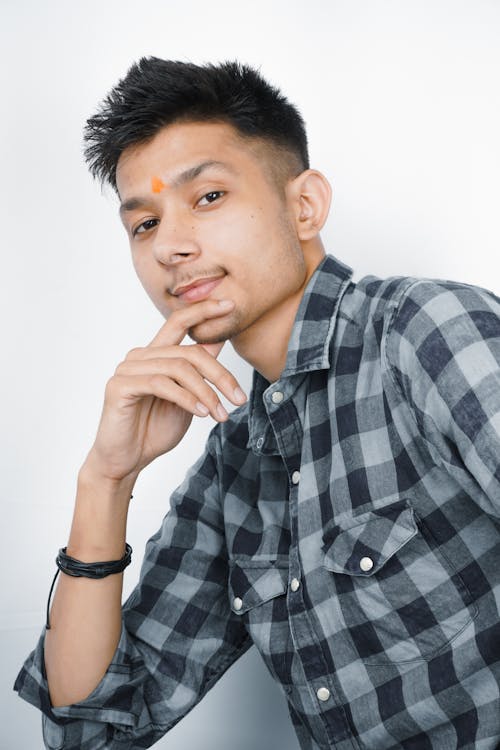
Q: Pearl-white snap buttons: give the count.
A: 6